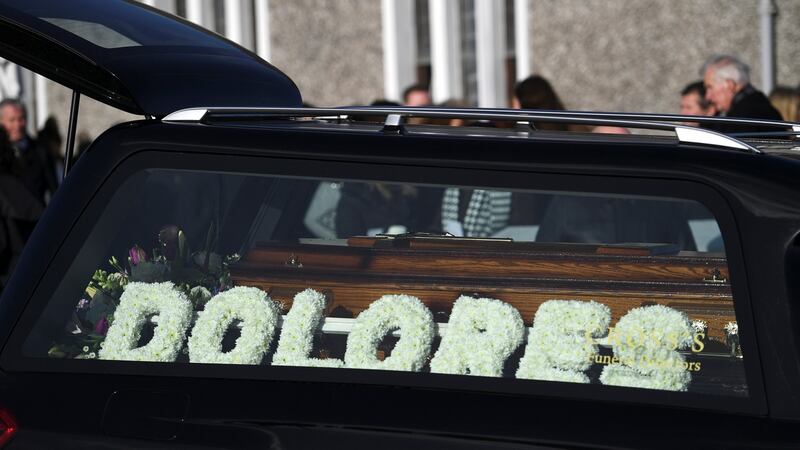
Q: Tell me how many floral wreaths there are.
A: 7